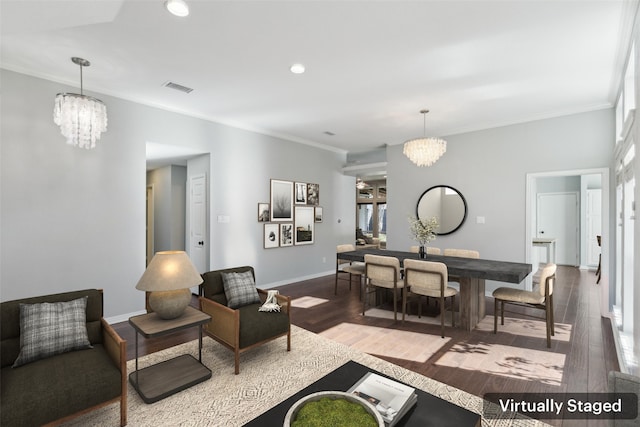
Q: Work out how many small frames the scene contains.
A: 6